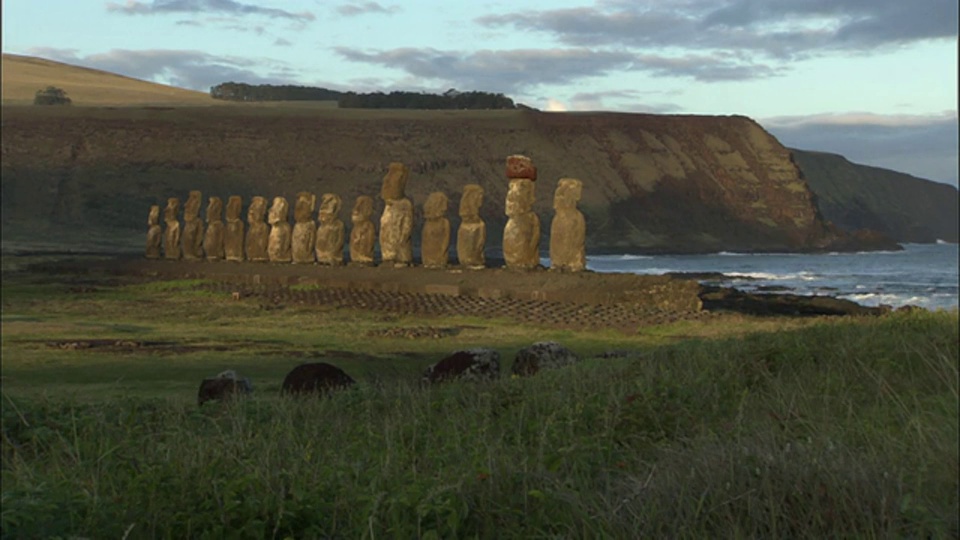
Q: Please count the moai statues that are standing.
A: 15